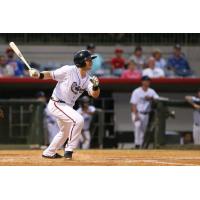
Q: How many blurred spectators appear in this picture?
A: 9